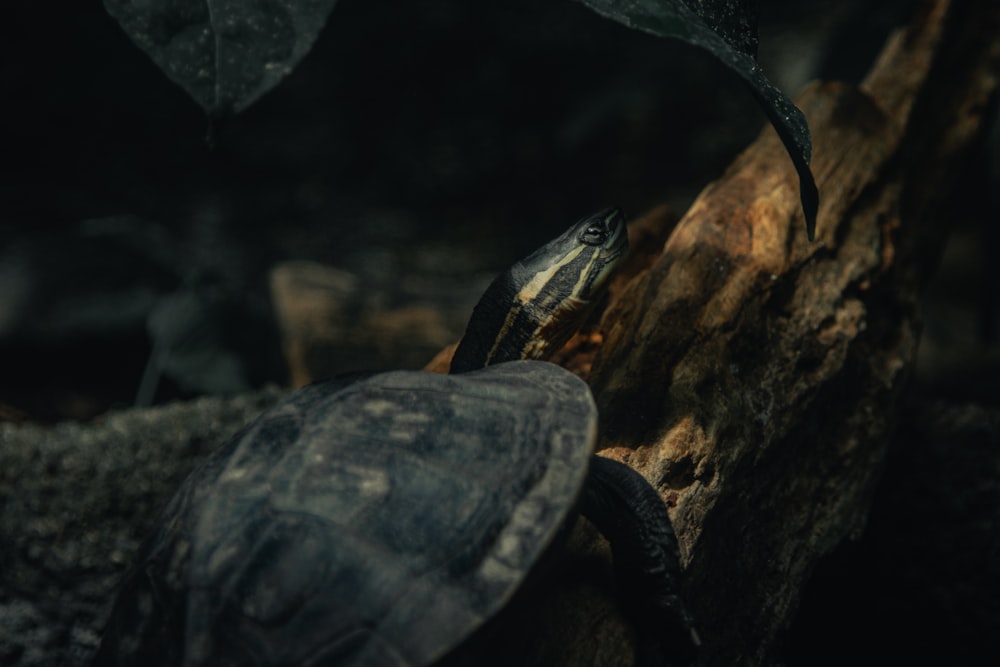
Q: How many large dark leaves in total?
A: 2